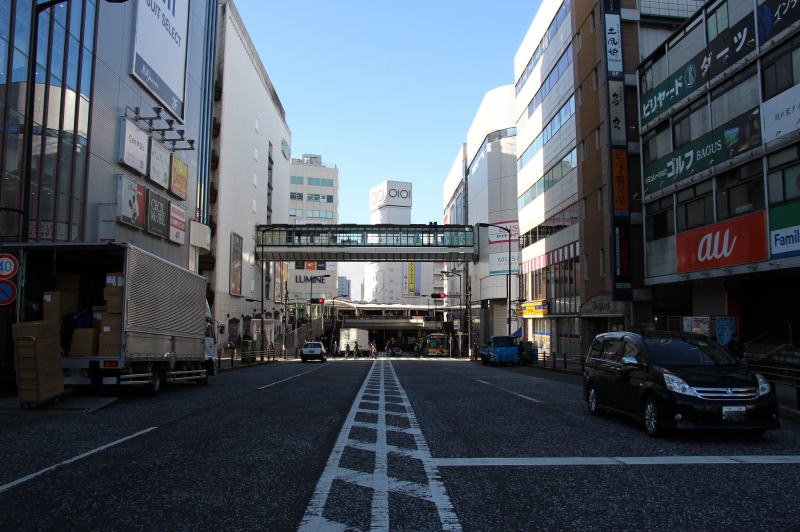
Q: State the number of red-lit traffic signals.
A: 2